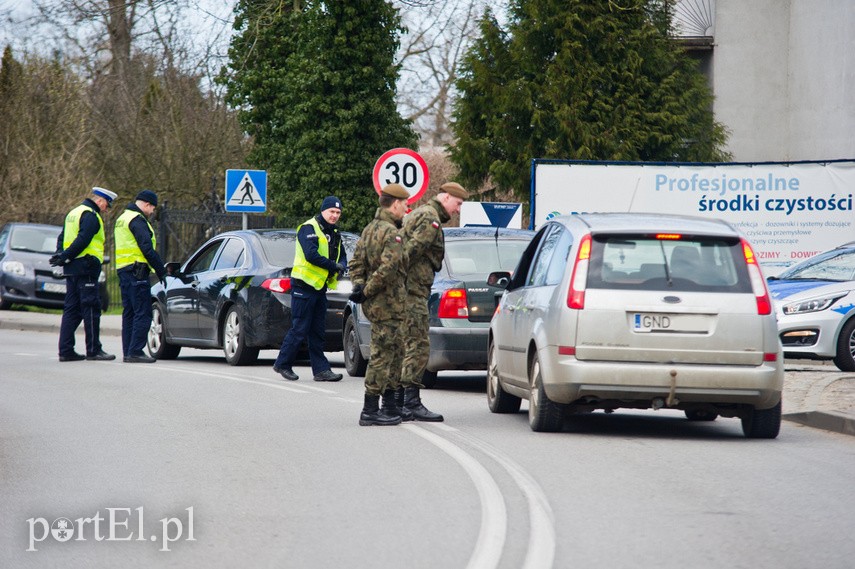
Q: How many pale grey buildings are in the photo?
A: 1